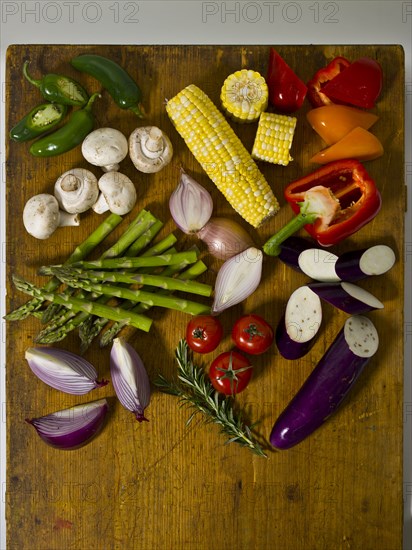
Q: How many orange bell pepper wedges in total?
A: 2